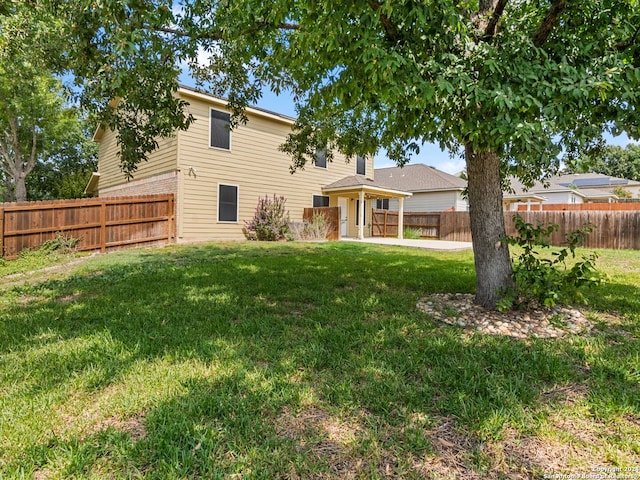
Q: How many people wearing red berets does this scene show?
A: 0